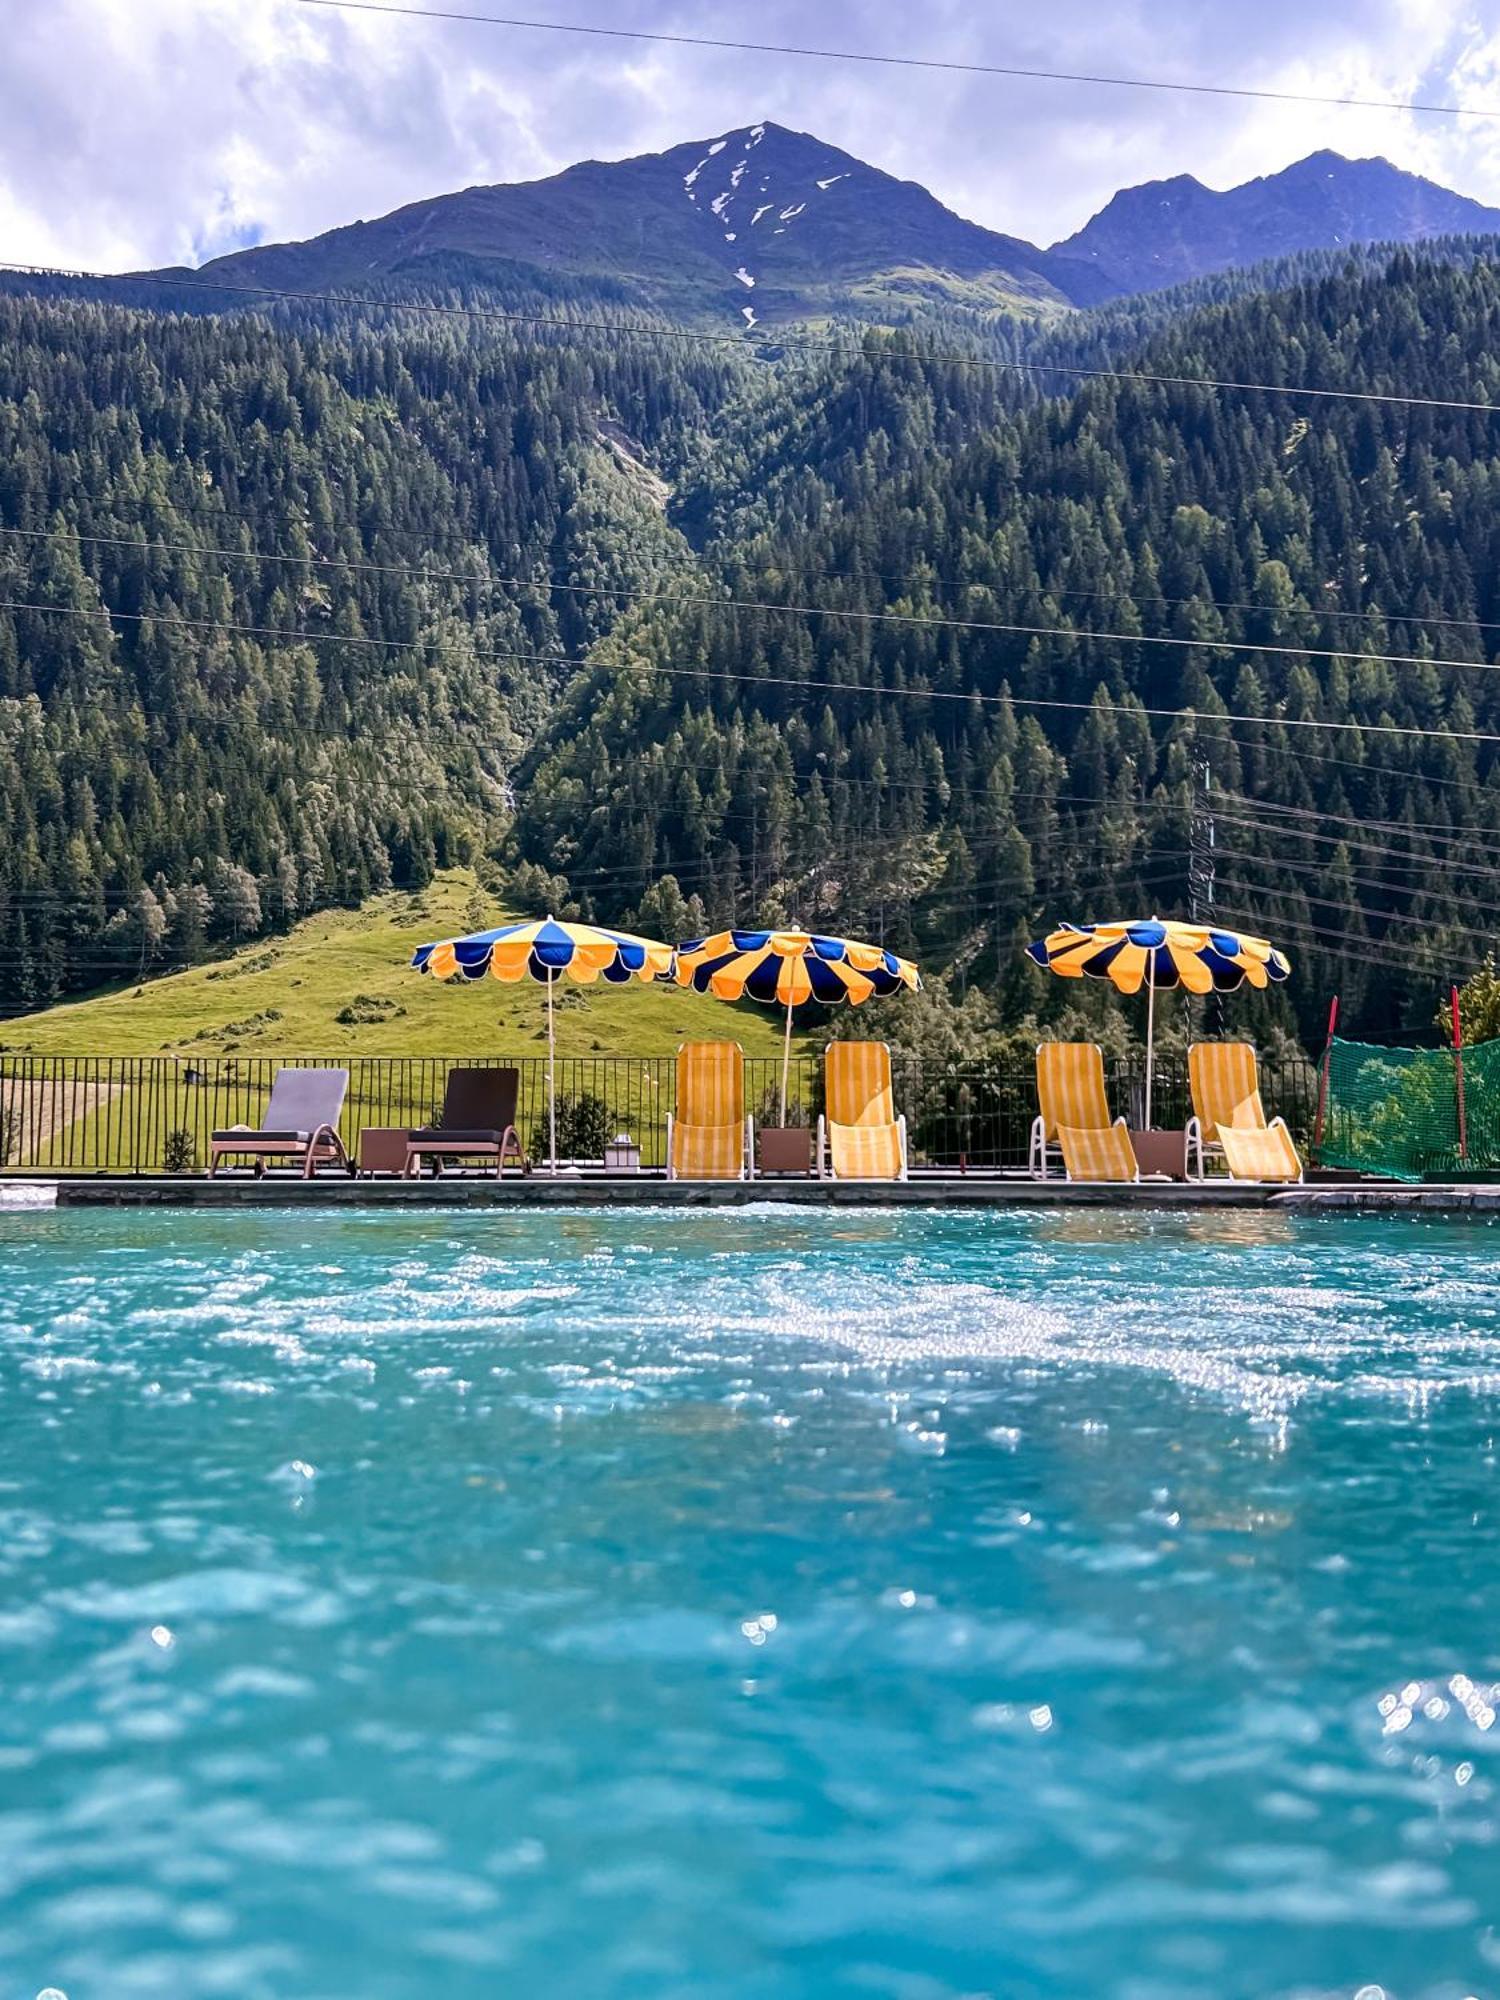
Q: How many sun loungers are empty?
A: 6